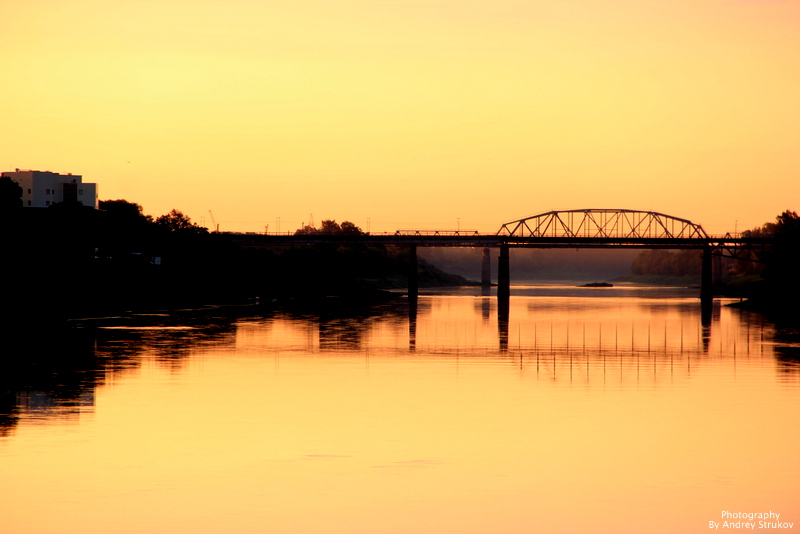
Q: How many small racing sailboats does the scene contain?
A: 0